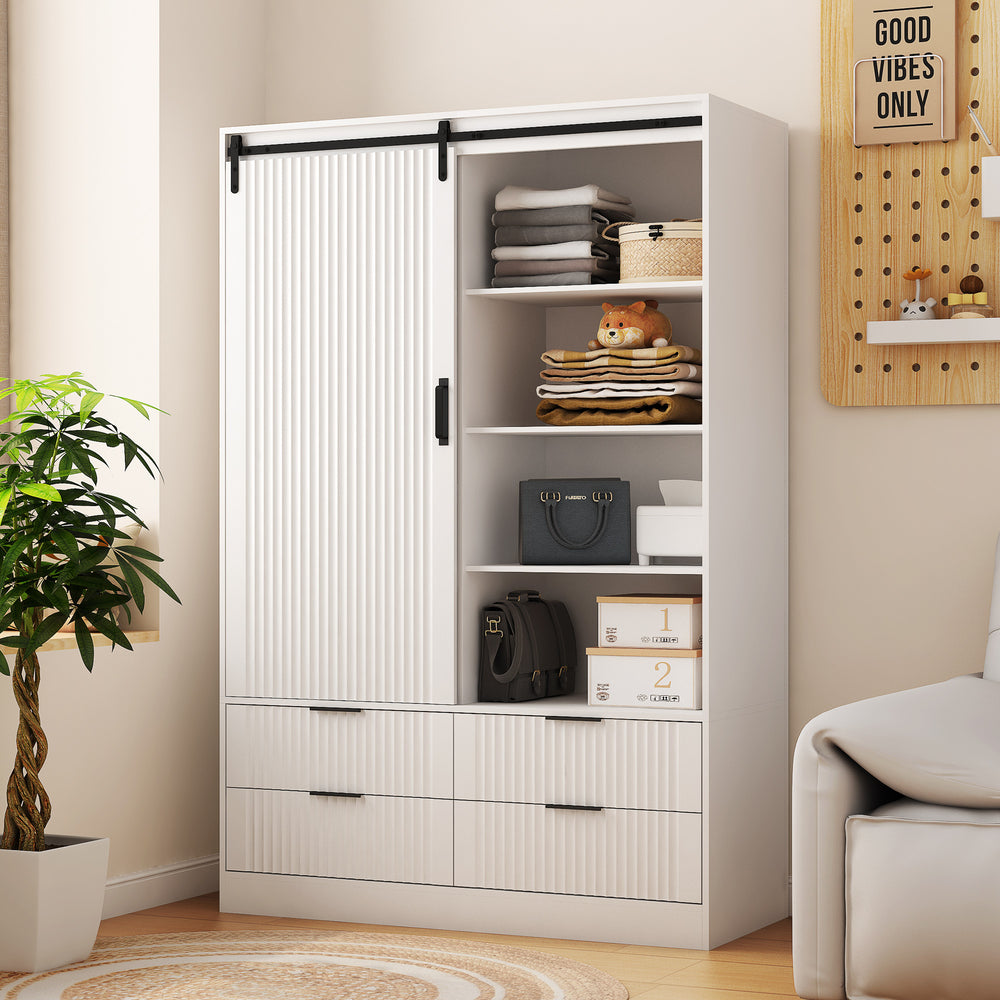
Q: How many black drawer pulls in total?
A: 4